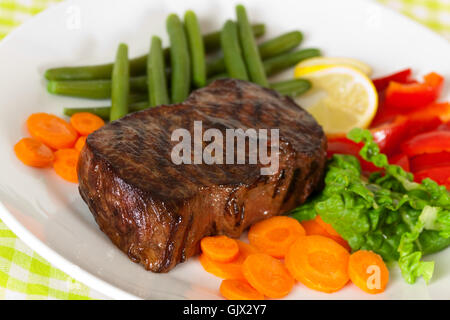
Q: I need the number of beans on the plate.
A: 10